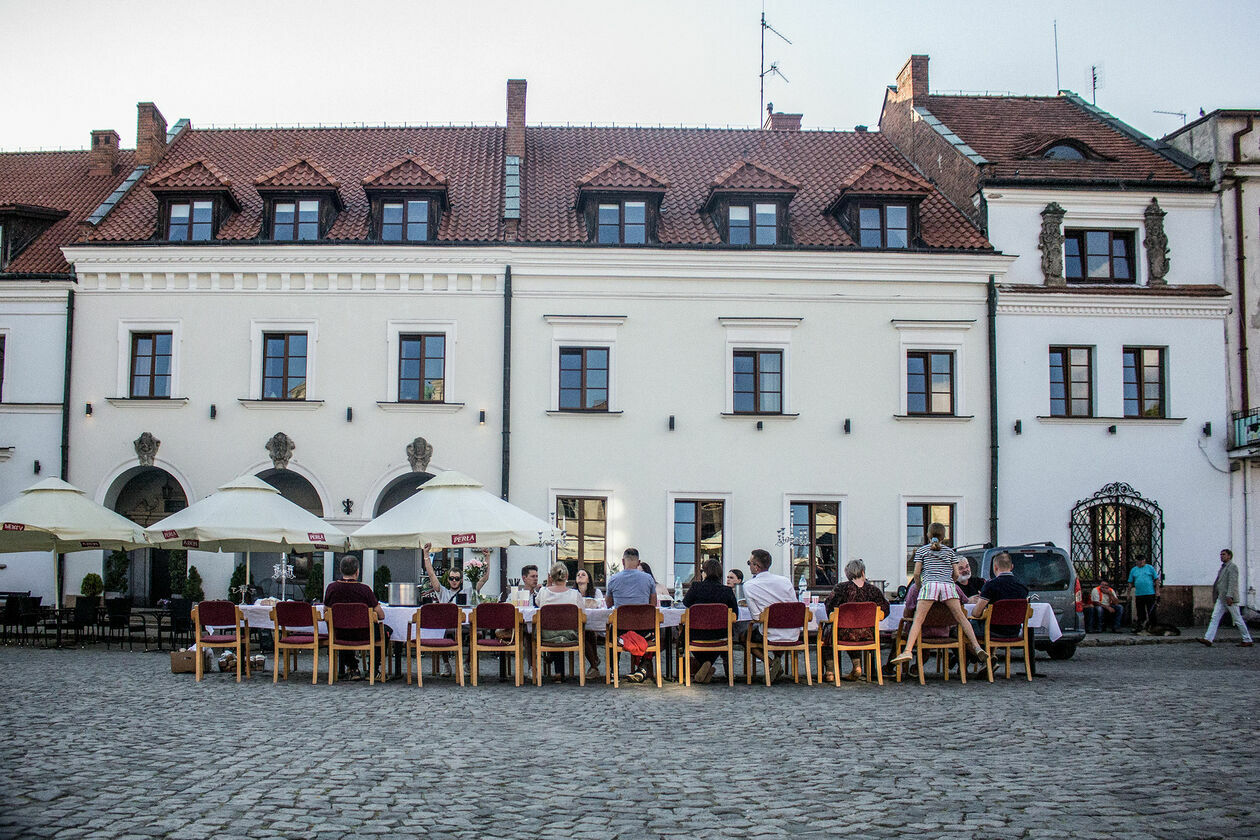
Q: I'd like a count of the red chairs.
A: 12